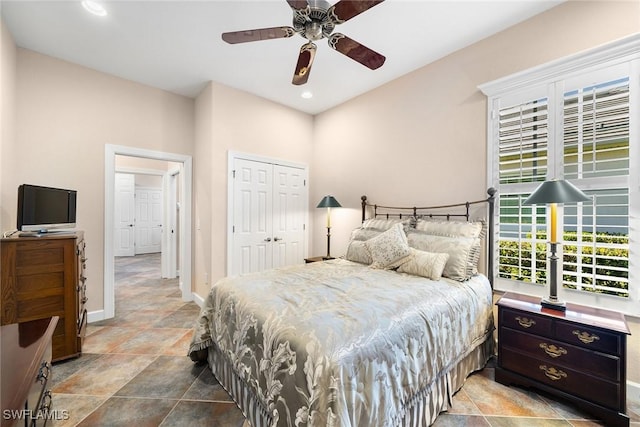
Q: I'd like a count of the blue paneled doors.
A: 0